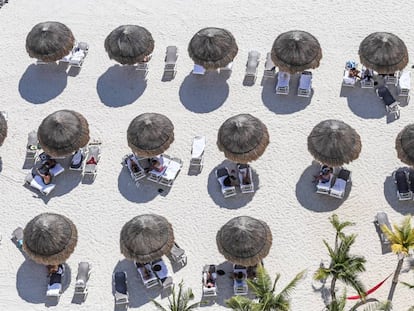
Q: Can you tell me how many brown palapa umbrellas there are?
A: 14